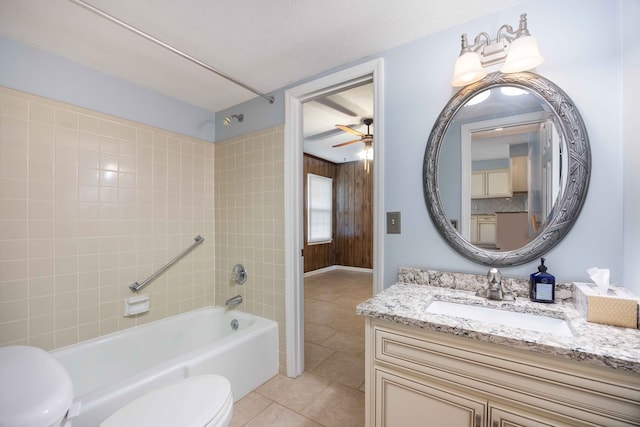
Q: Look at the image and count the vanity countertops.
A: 1